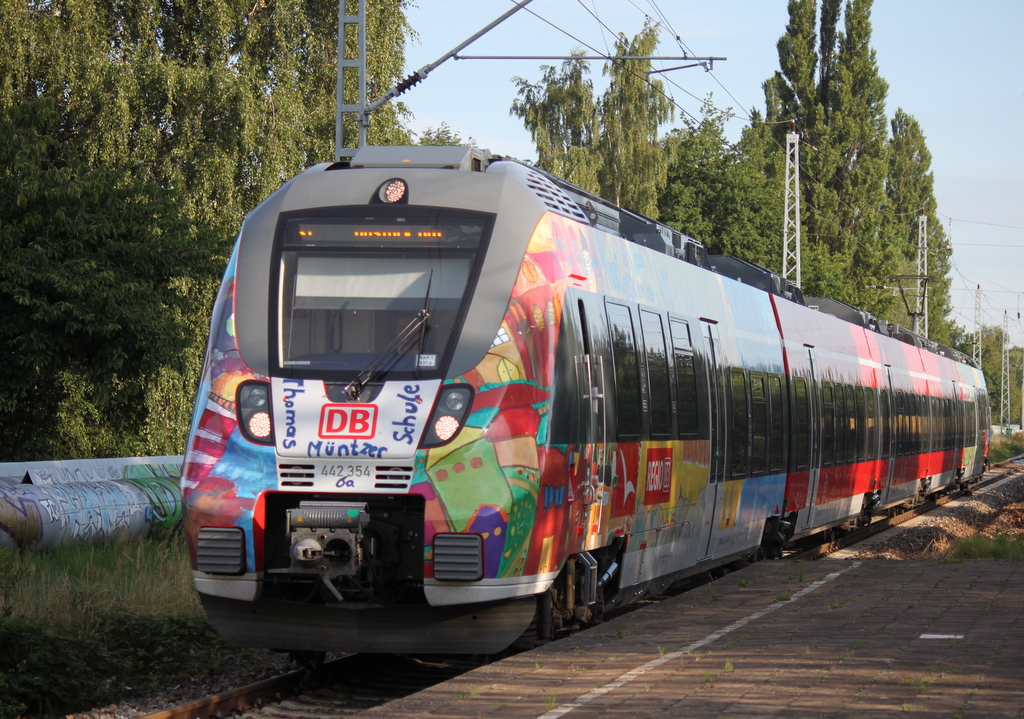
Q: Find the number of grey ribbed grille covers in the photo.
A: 2